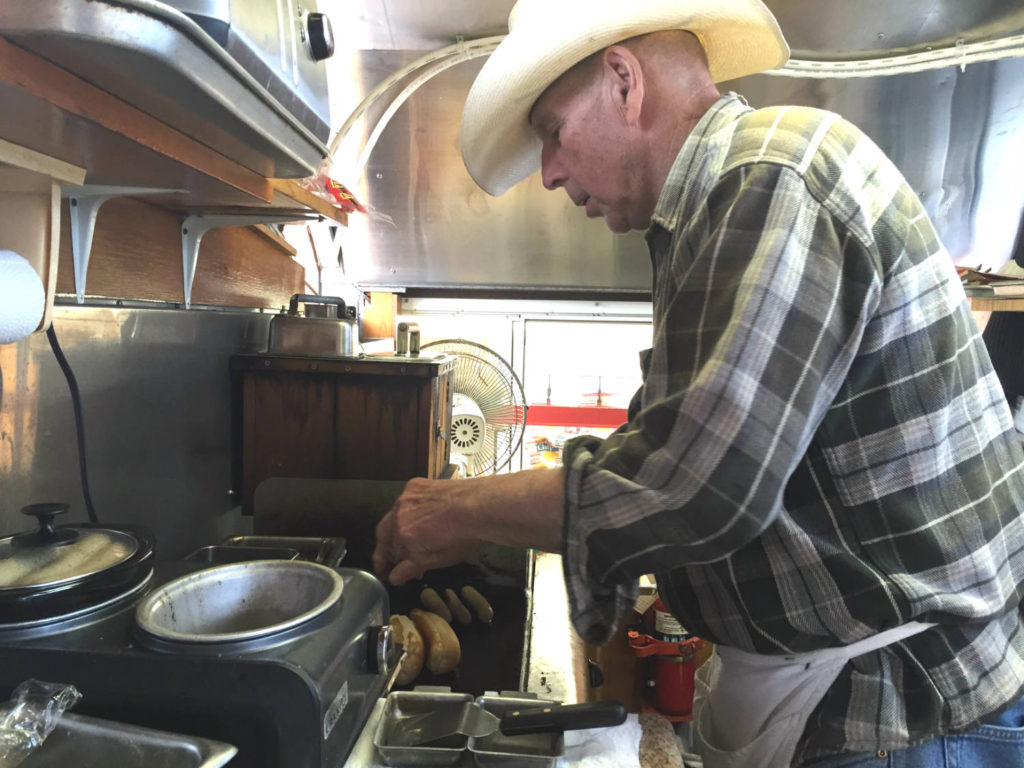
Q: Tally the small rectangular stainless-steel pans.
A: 2